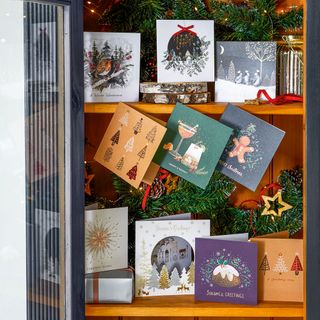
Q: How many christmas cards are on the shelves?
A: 10